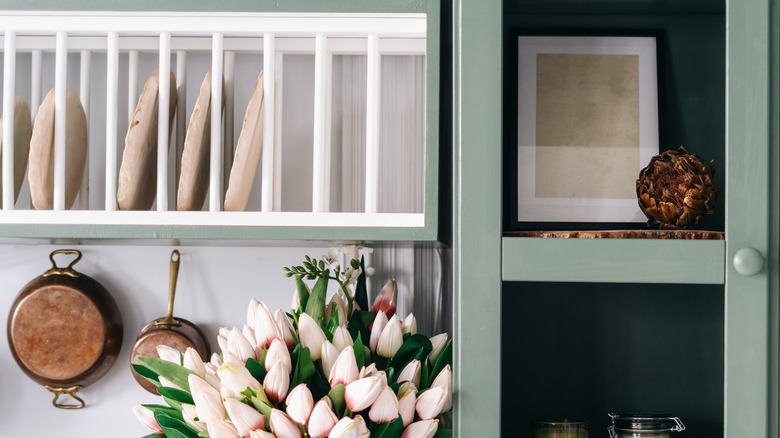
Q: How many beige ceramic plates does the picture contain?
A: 5